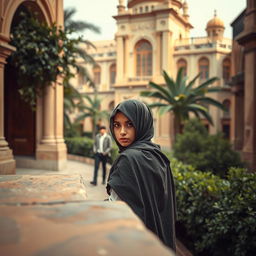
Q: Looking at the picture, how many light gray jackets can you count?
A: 1